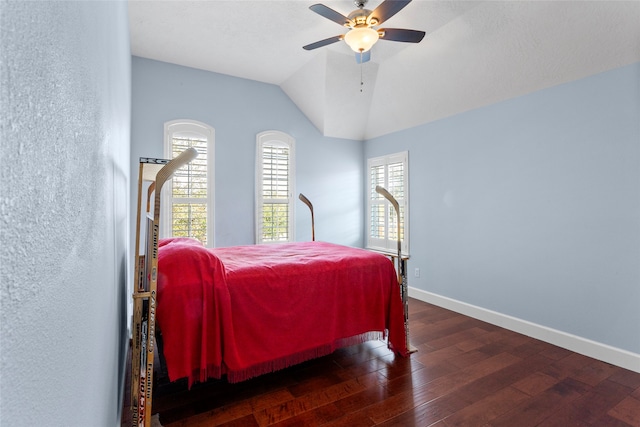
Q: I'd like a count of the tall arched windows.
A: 2